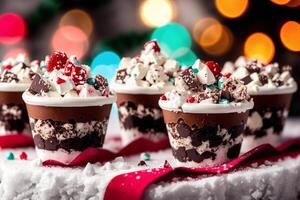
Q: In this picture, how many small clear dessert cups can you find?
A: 5